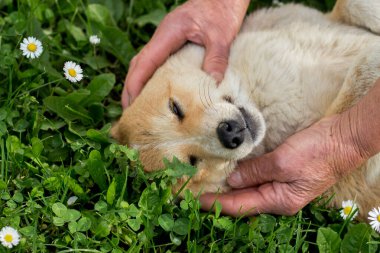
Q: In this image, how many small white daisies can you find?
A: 6